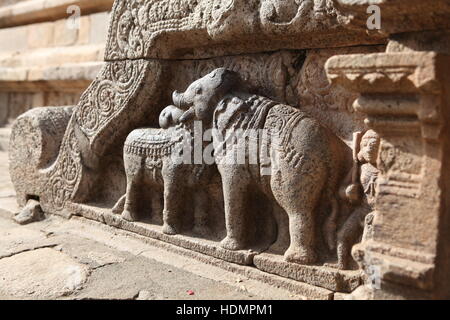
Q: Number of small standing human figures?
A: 1